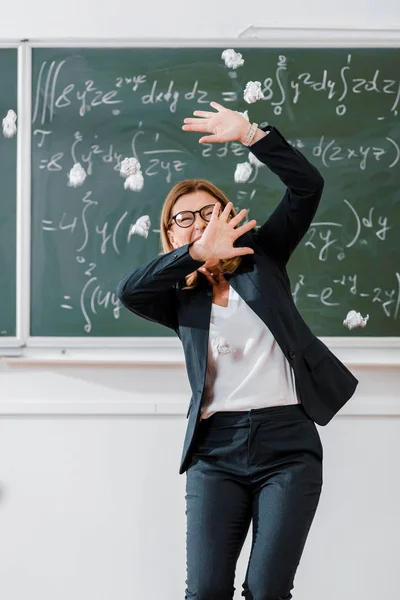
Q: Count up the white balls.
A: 12